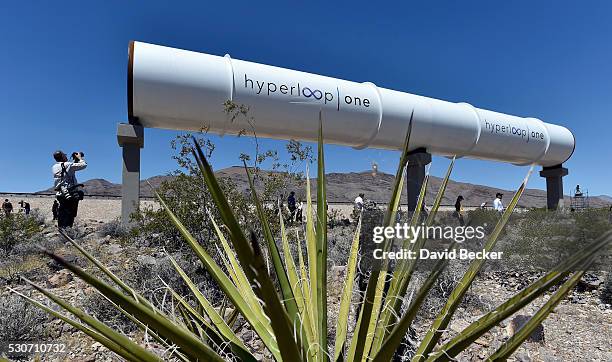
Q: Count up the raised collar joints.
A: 4